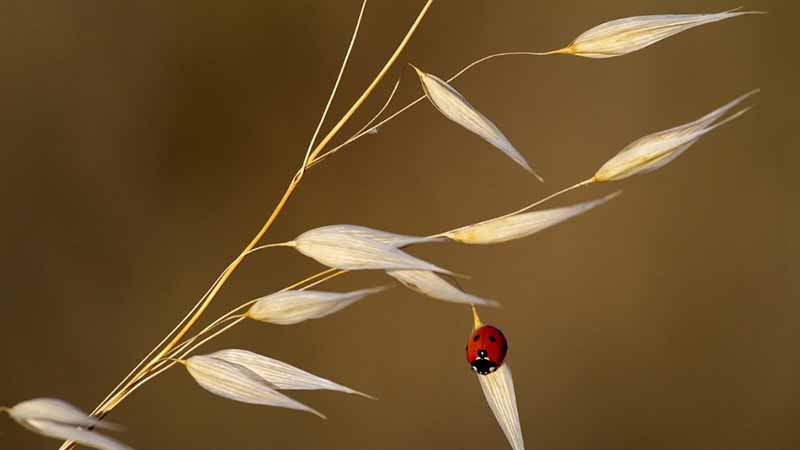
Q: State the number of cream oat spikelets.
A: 10